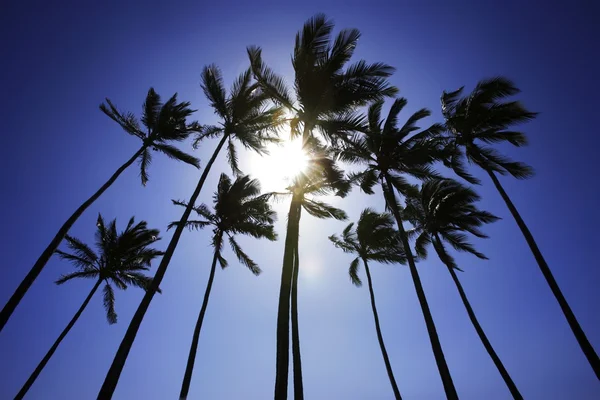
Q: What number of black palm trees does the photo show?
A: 10